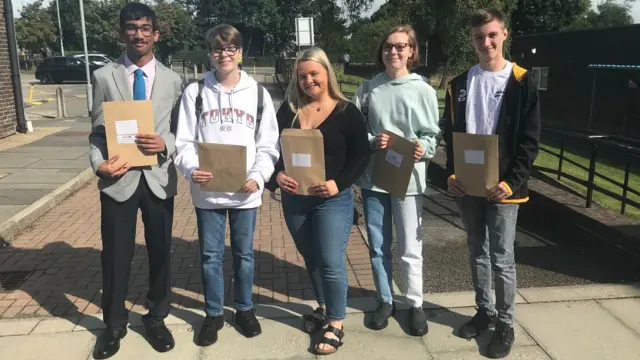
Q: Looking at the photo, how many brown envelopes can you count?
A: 5